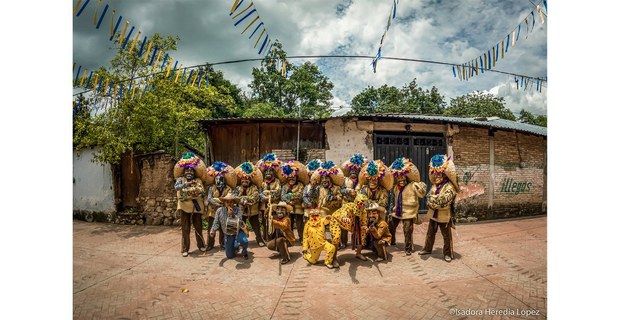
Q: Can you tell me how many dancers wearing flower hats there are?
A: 11